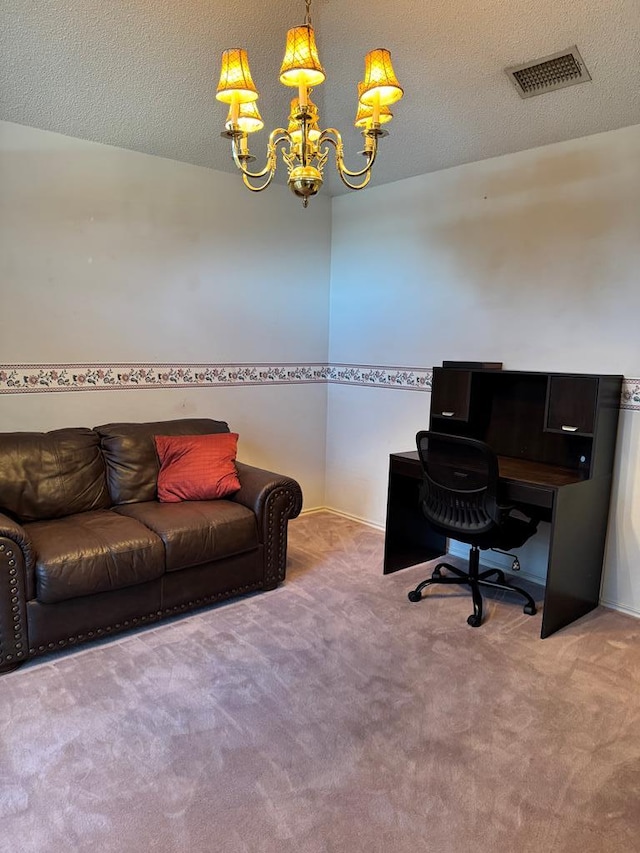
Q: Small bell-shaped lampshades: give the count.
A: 6